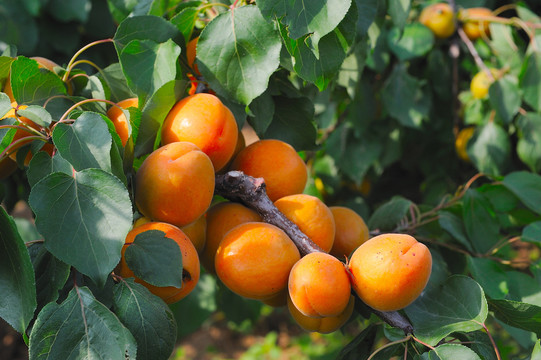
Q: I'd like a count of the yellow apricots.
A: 4